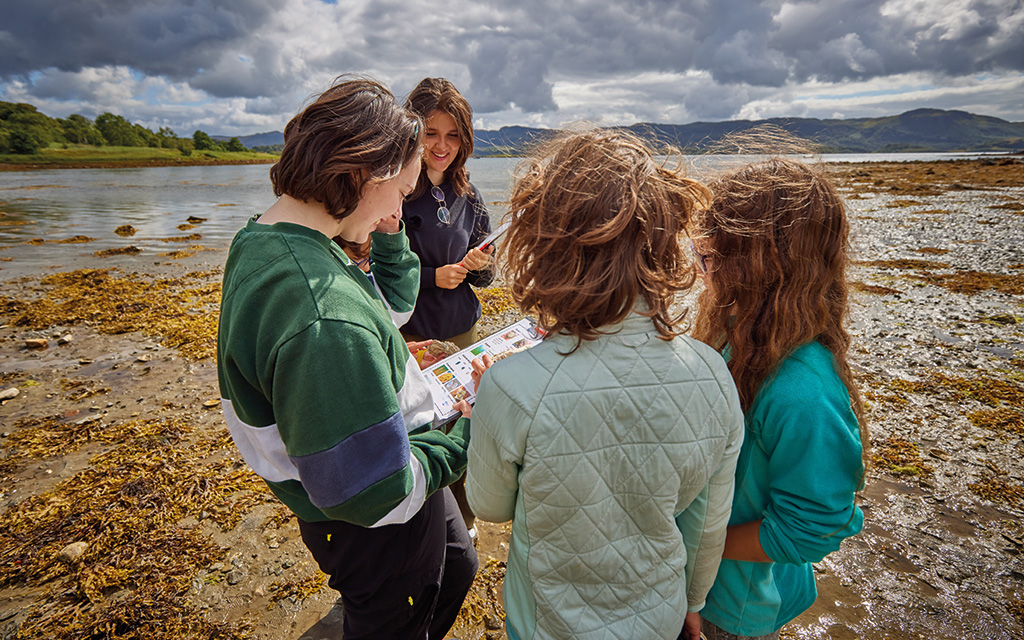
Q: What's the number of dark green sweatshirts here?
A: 1